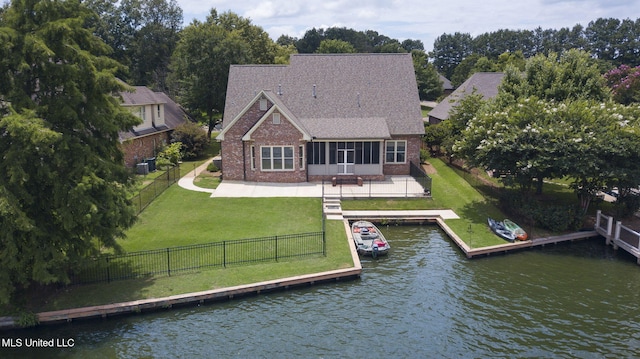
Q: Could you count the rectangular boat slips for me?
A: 1